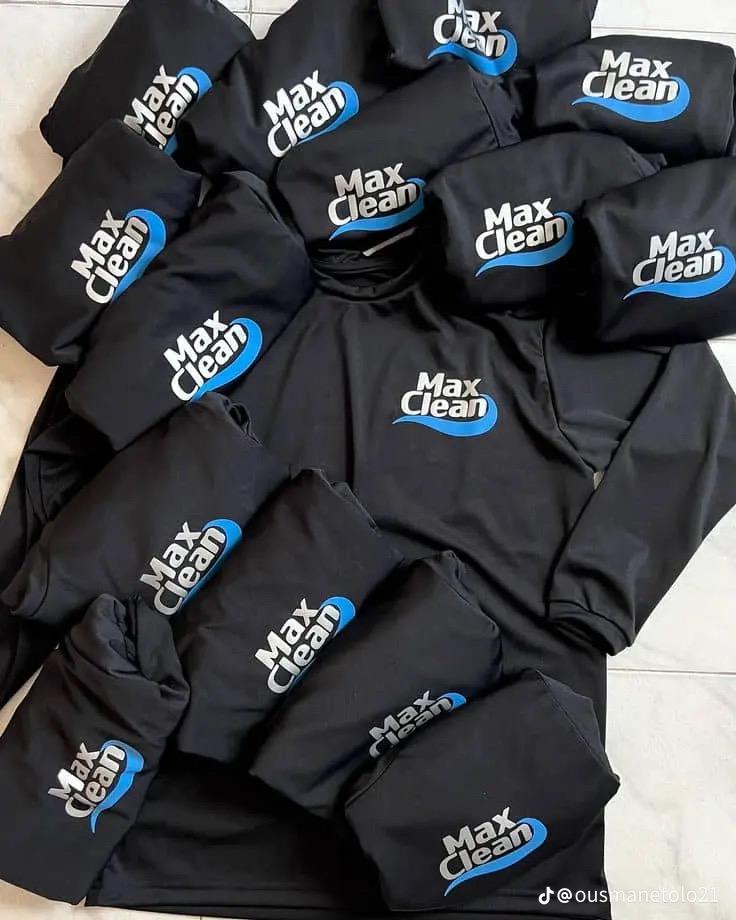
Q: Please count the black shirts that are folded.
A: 14